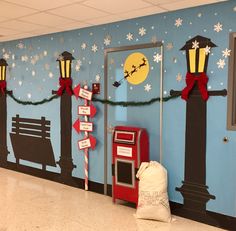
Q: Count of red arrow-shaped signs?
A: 4